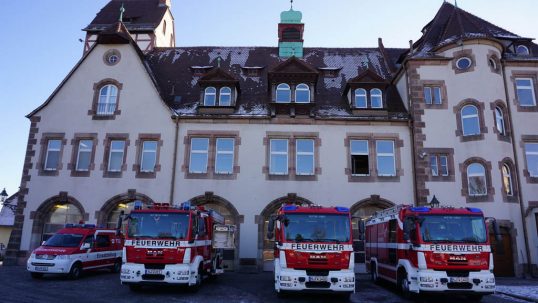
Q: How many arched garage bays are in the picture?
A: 5